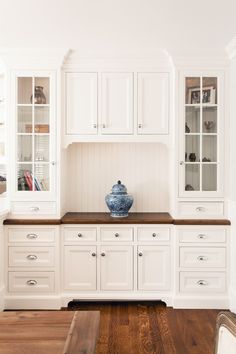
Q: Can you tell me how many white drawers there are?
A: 11